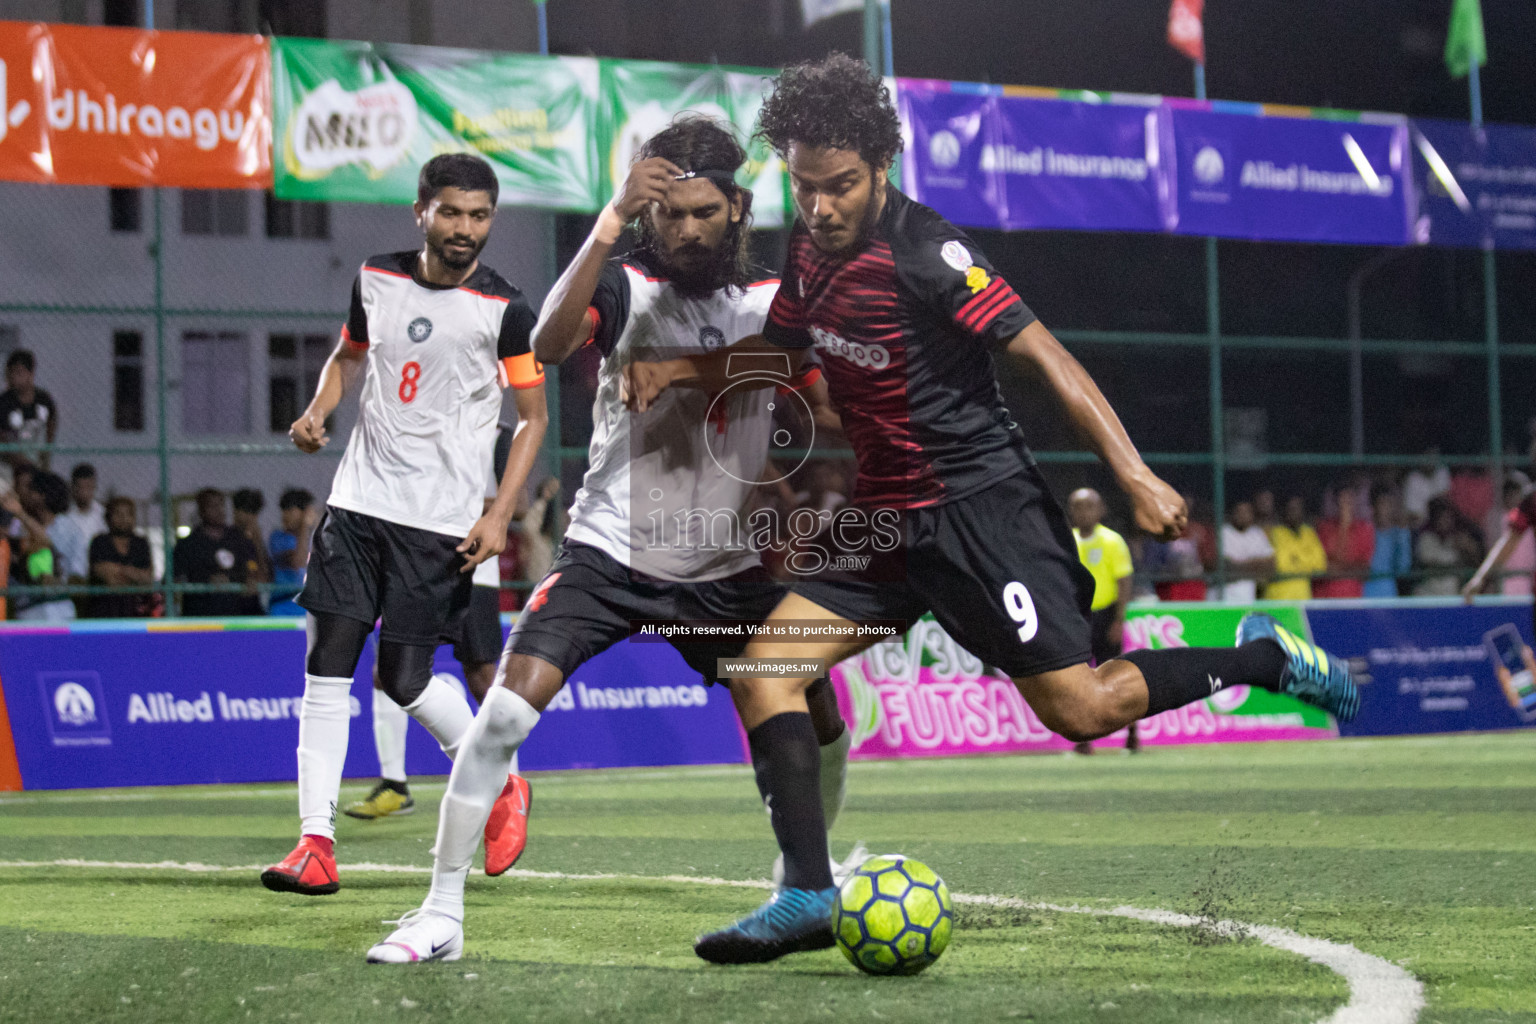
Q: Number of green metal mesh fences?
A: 1